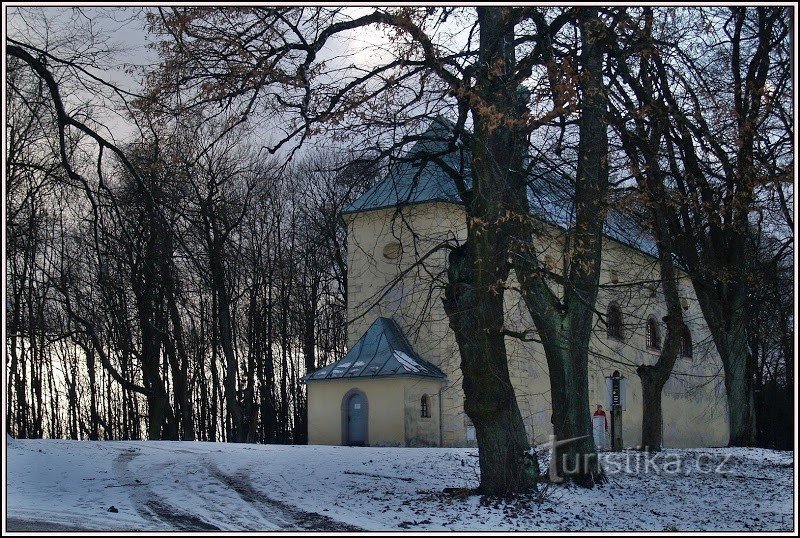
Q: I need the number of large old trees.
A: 4